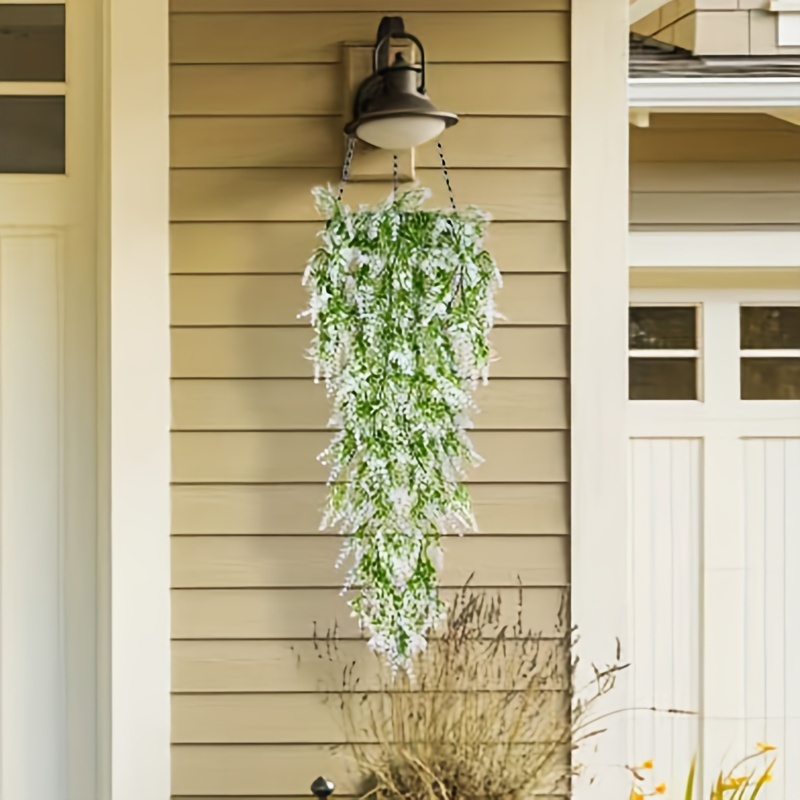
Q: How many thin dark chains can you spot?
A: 3